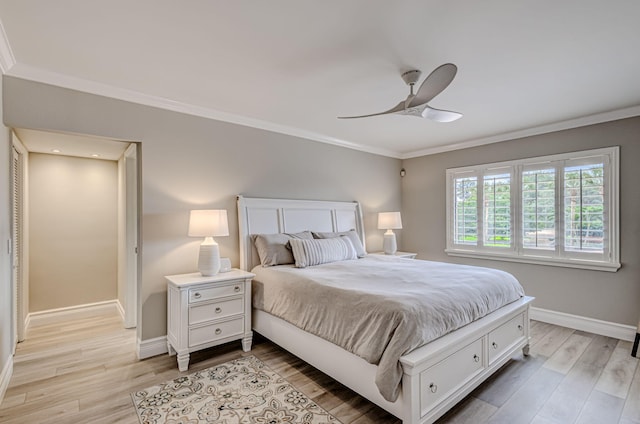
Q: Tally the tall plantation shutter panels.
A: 4